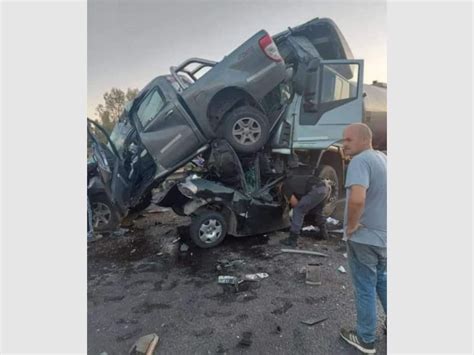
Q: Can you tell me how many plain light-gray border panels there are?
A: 2